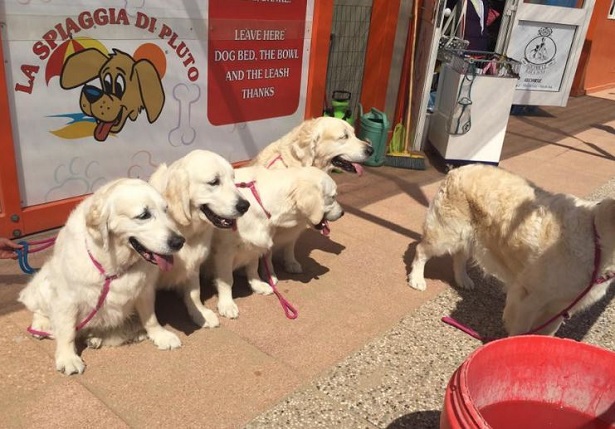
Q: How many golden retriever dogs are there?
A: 5